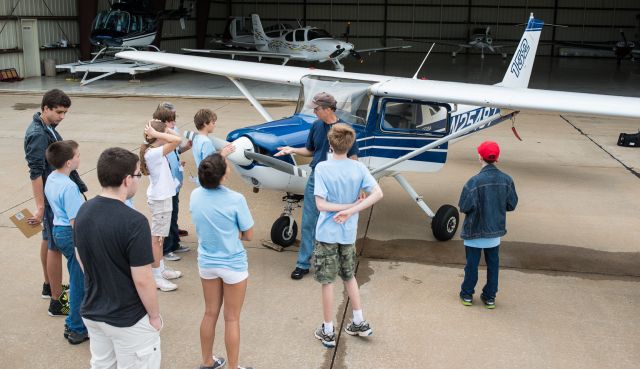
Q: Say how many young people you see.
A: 9